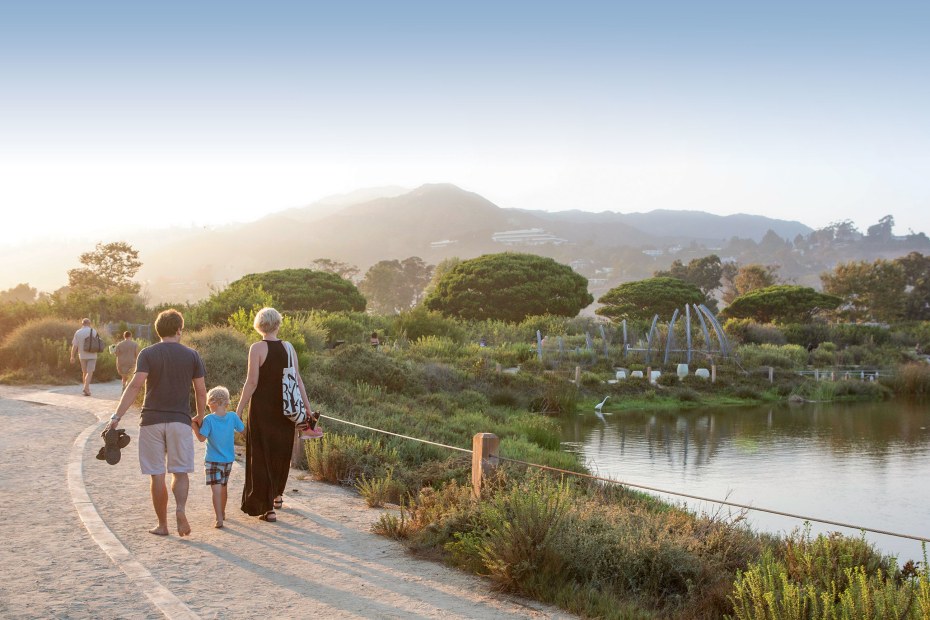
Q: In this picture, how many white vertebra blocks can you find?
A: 5